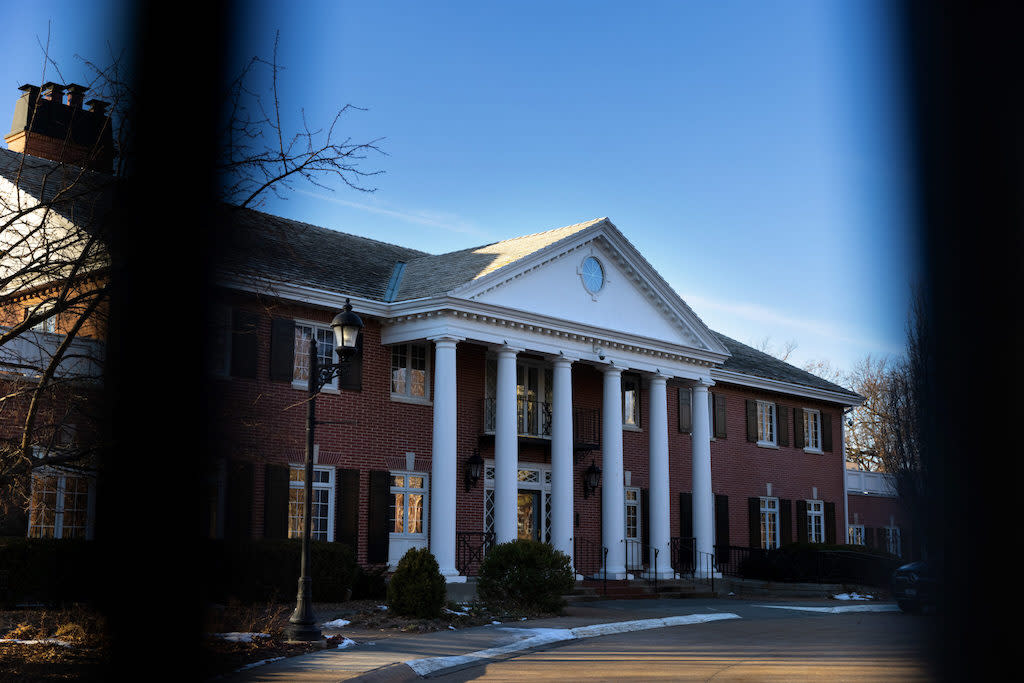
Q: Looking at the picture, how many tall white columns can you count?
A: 6